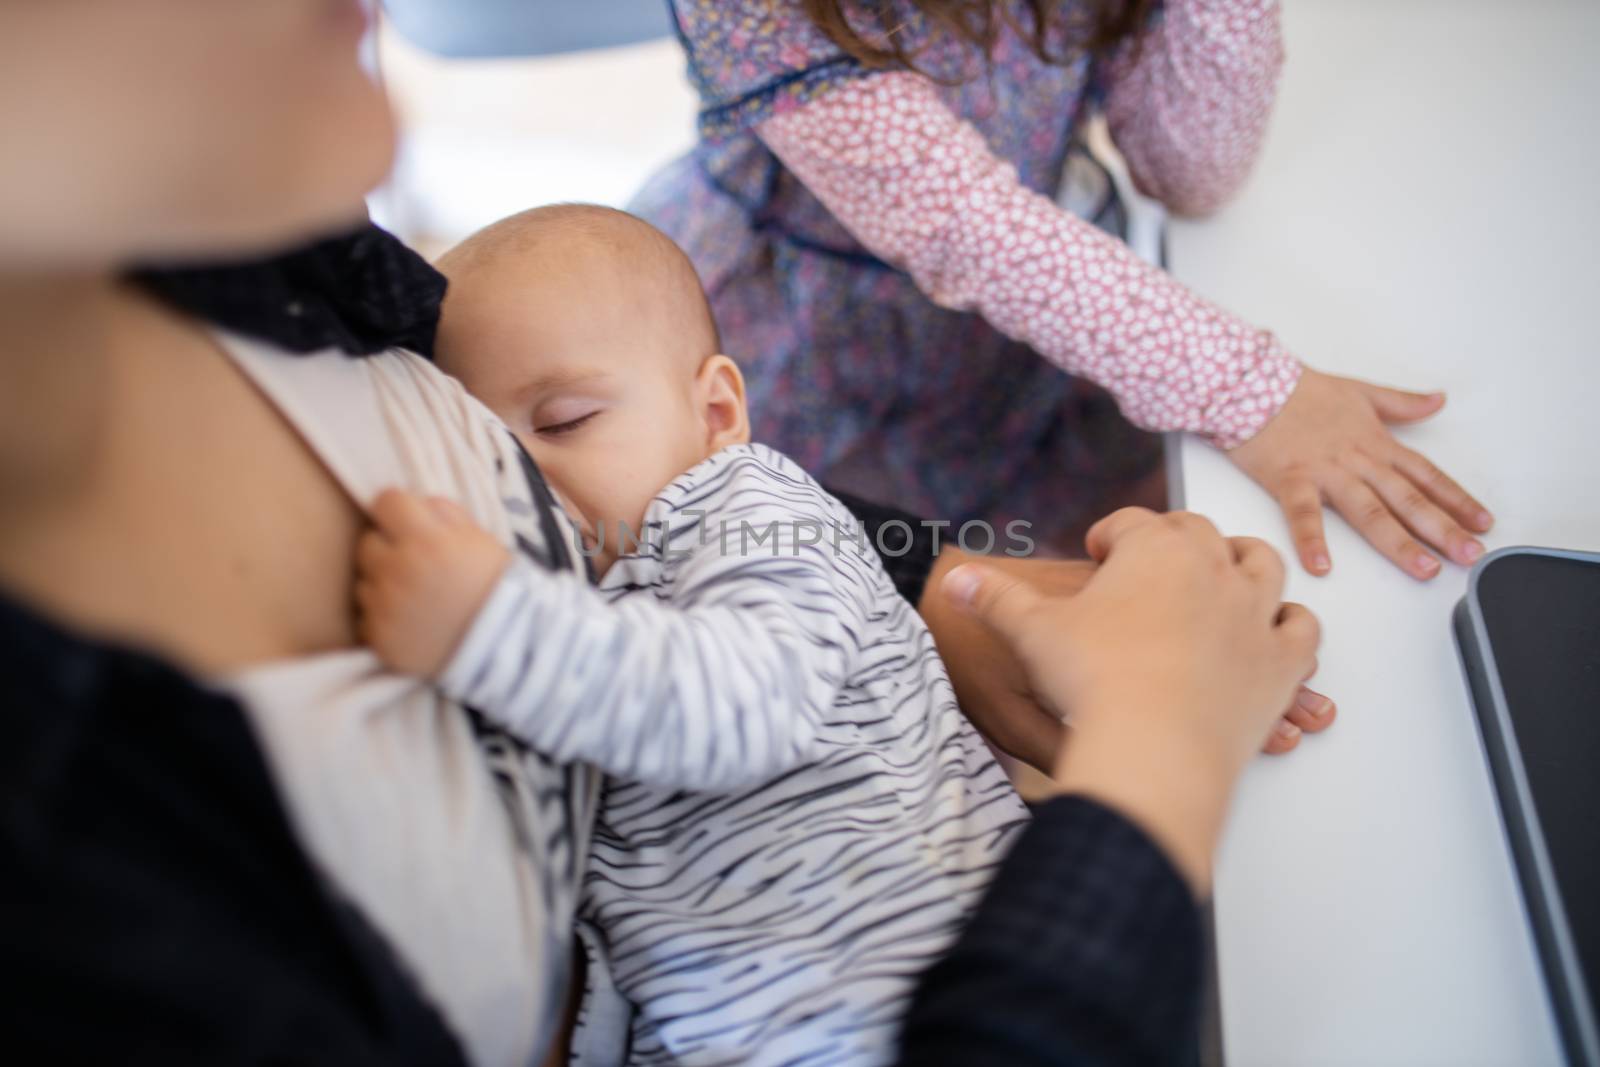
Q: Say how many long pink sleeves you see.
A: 2